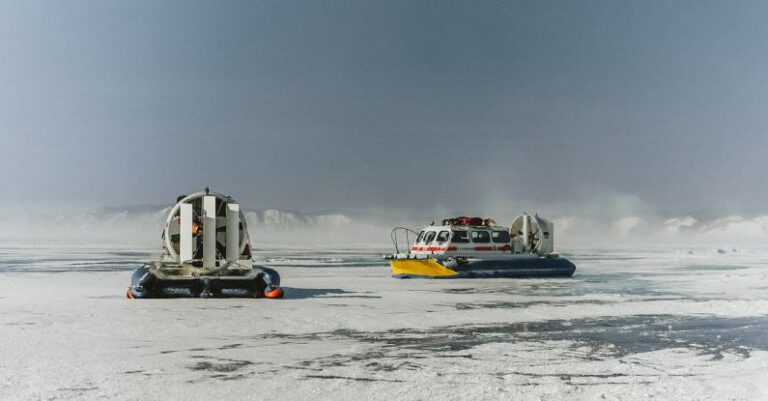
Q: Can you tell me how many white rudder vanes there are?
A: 3